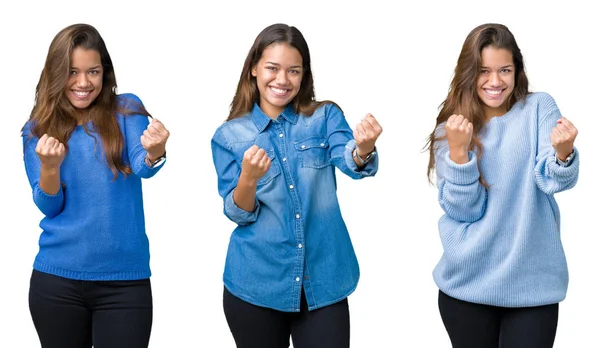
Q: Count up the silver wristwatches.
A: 3